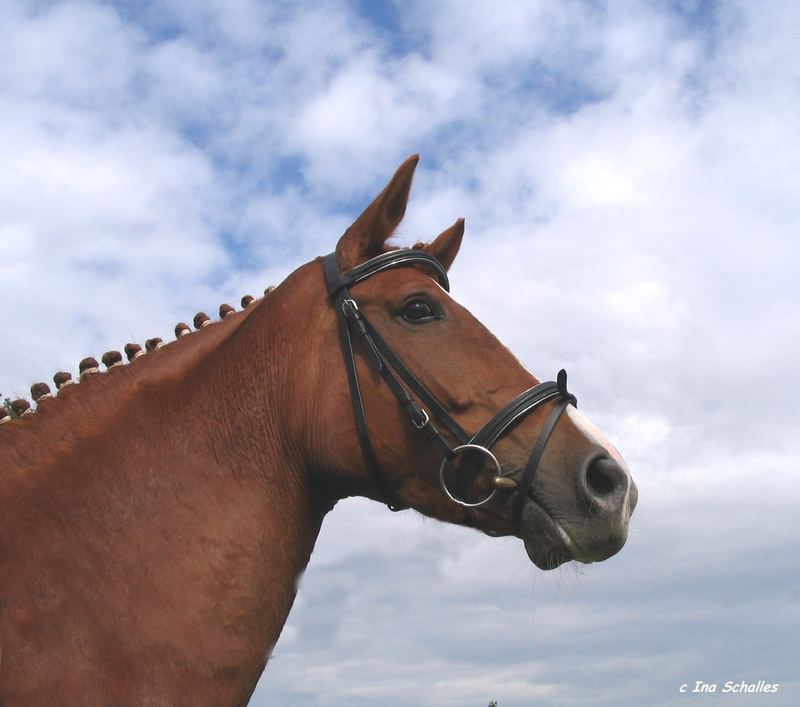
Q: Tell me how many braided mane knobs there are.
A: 13